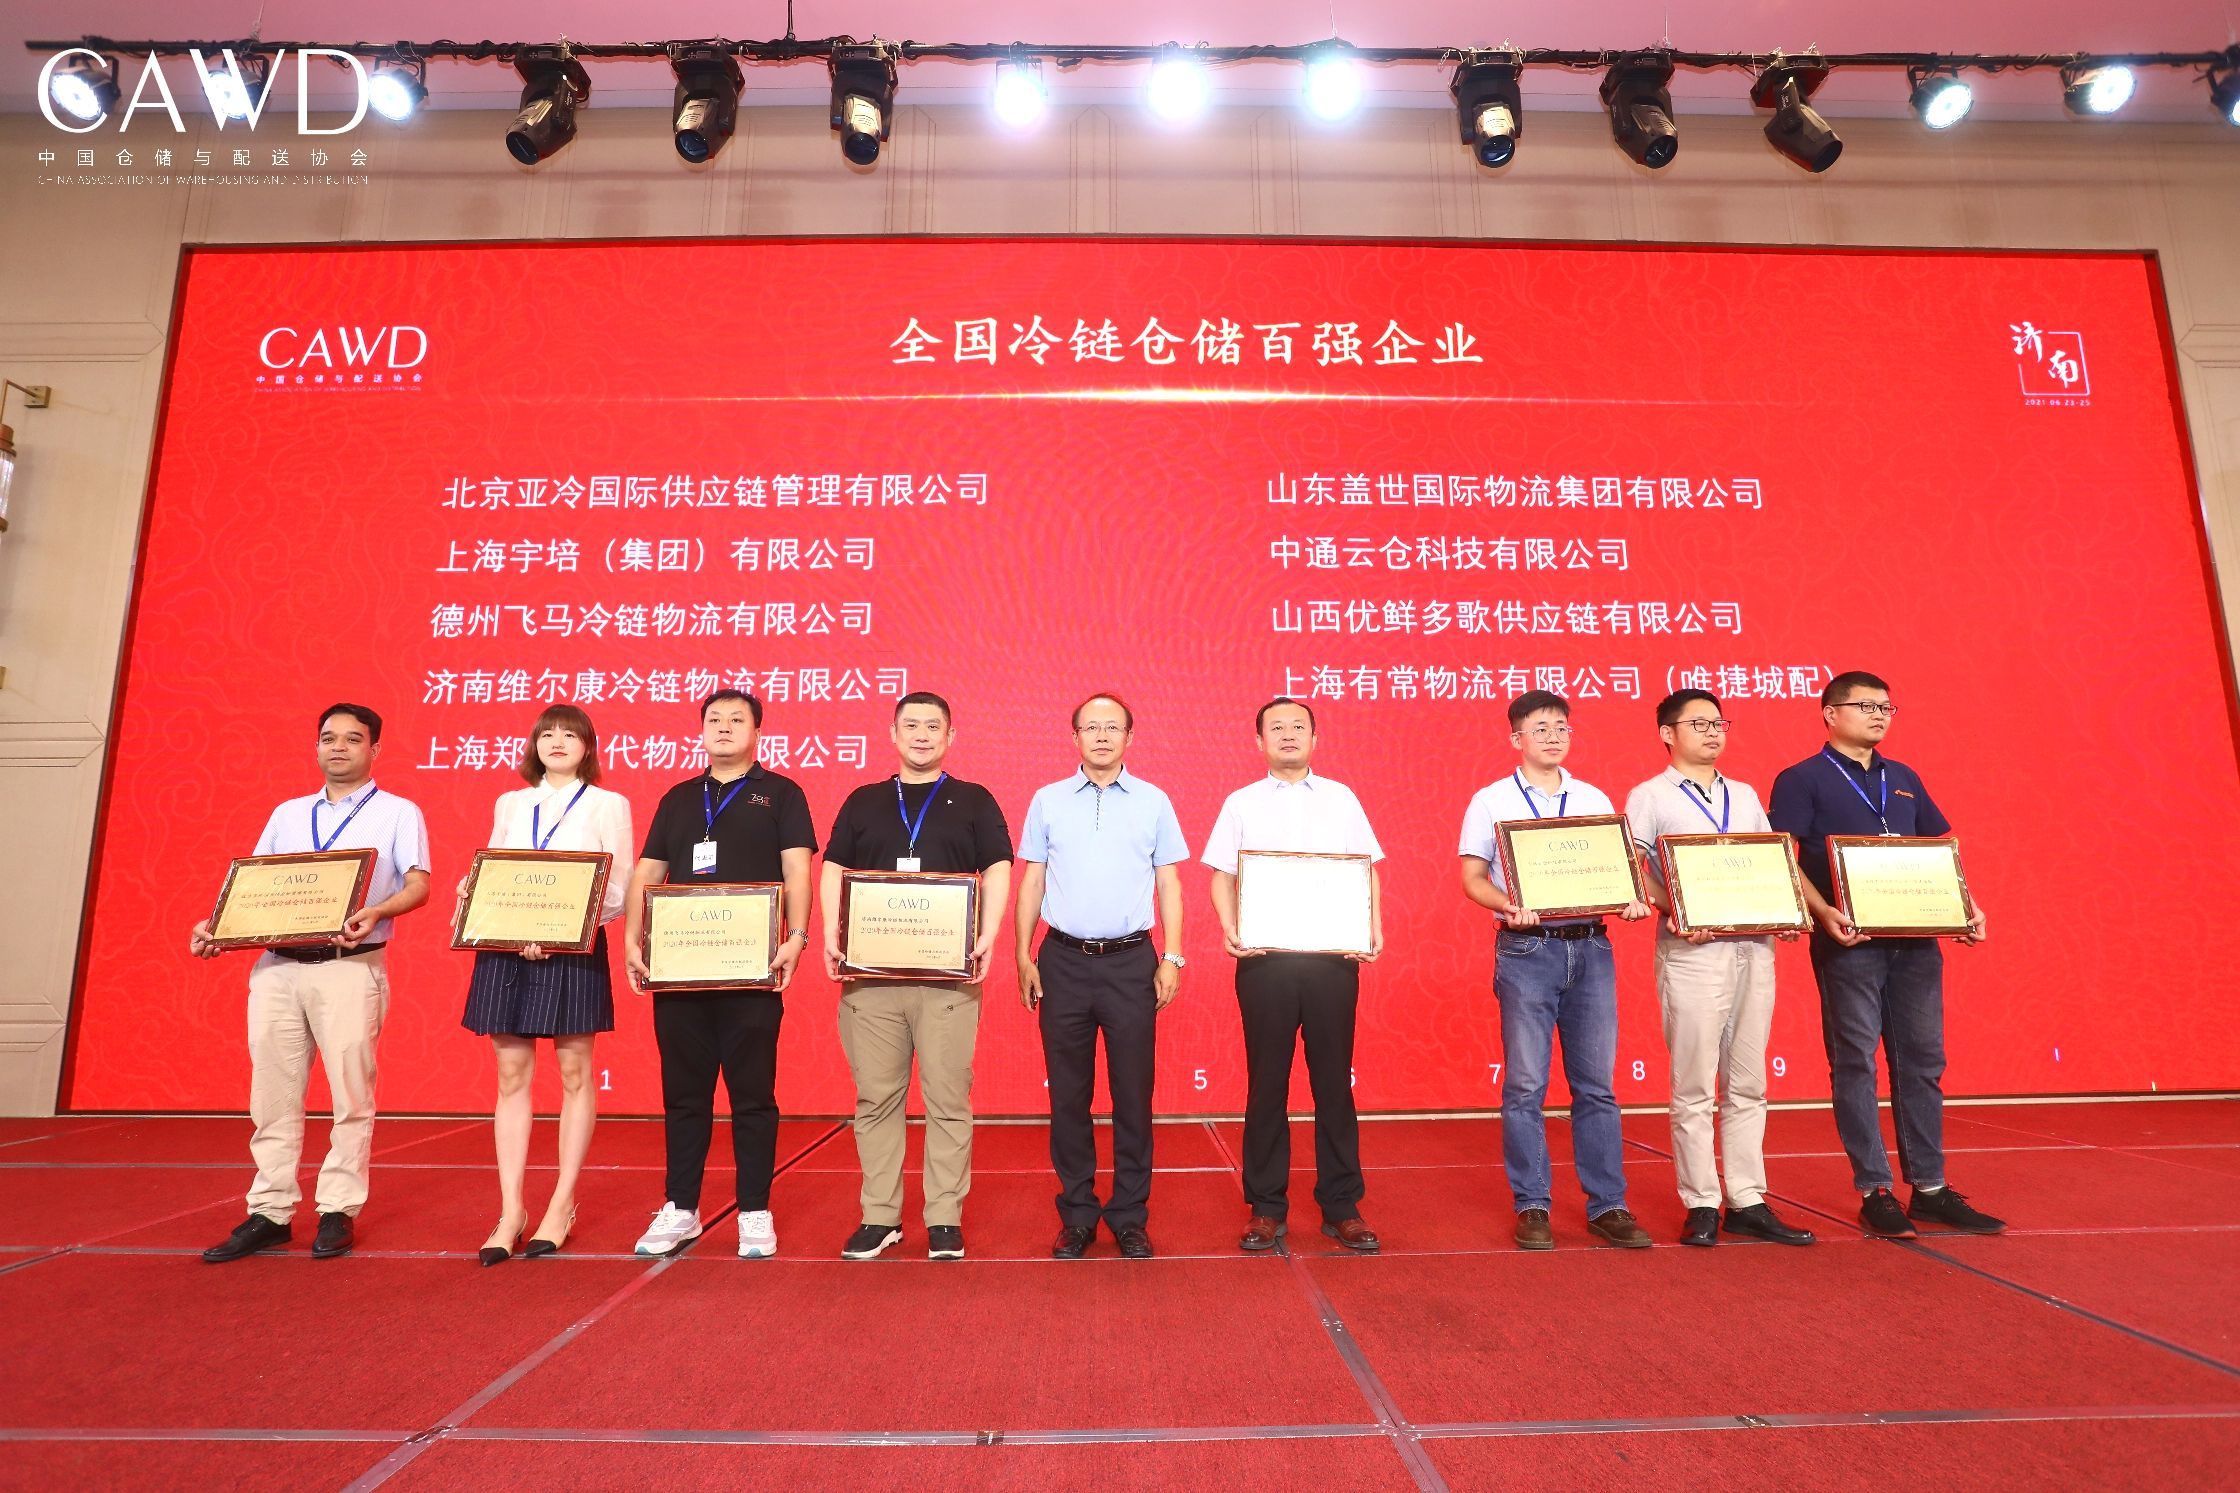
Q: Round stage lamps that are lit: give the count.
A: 9